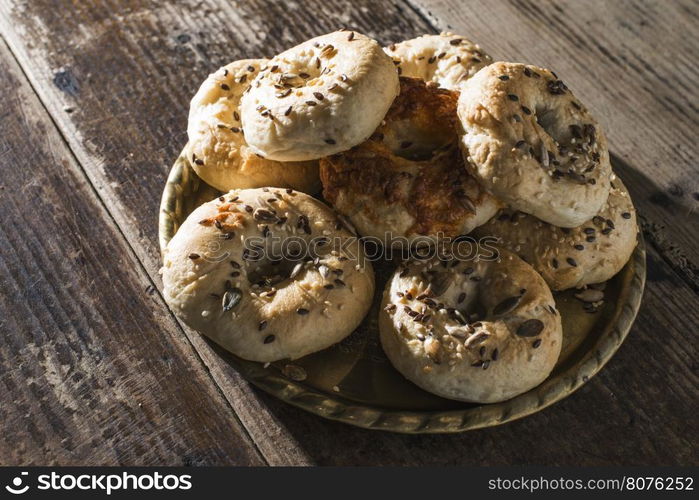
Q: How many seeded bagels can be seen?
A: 7